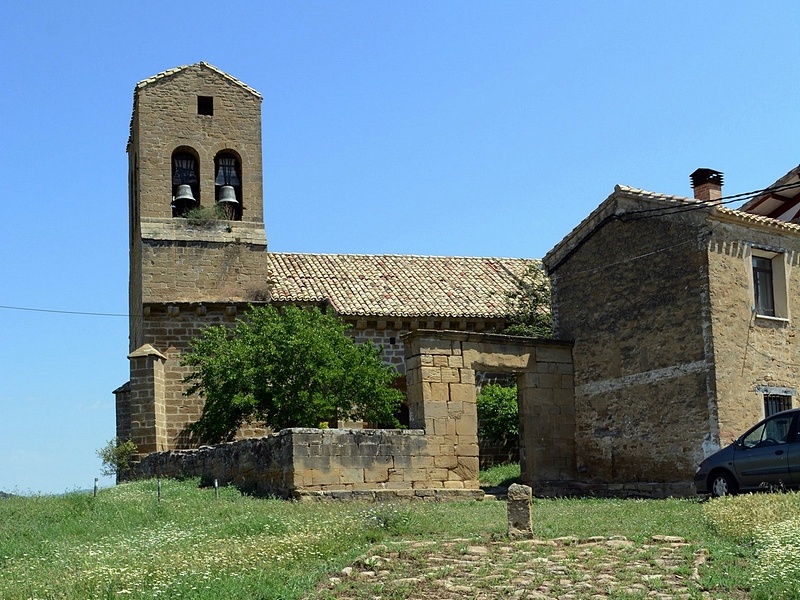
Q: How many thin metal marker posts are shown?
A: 3